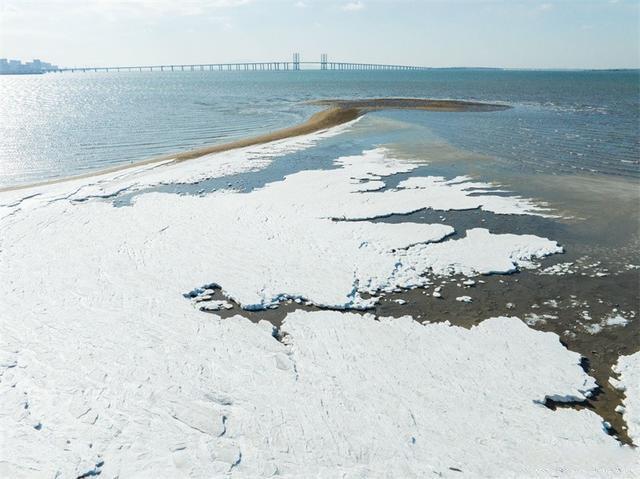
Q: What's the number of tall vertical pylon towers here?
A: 2